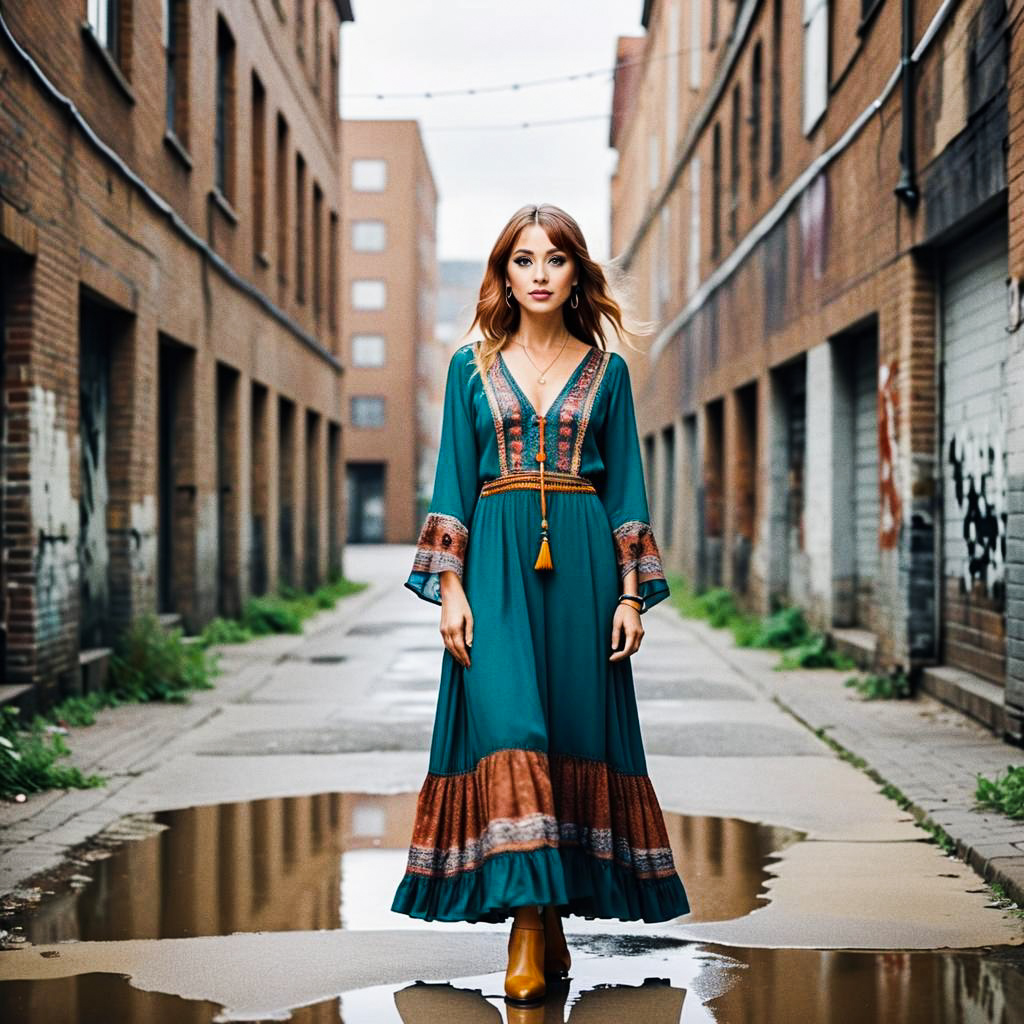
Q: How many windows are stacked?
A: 5